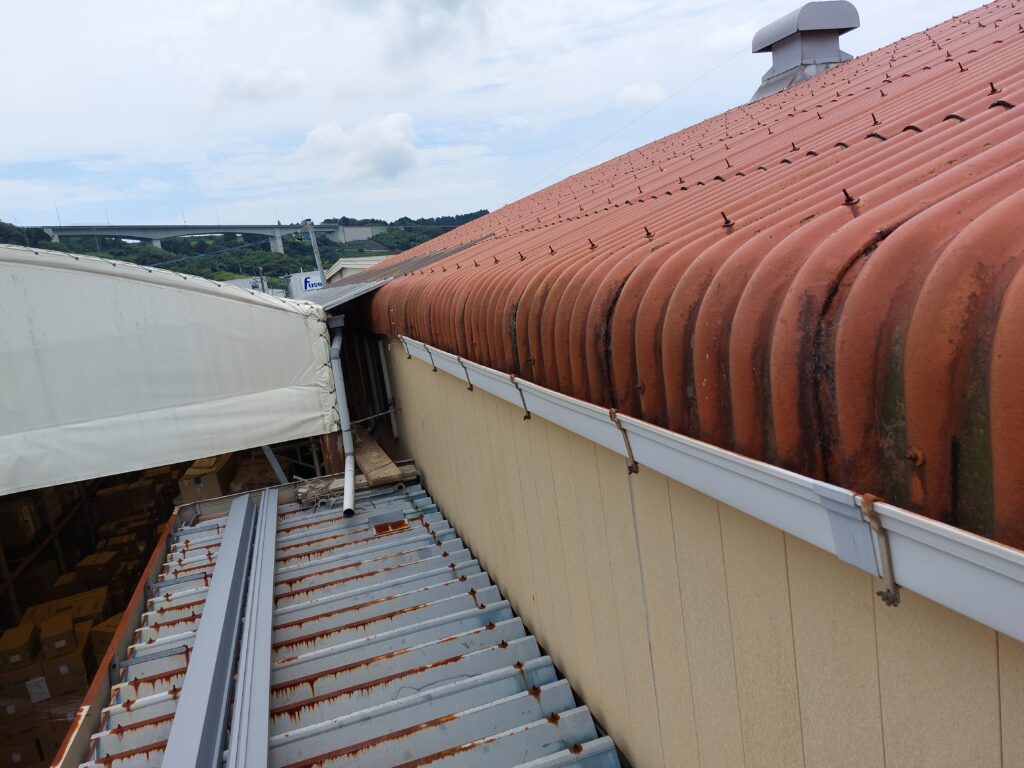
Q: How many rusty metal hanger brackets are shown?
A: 6